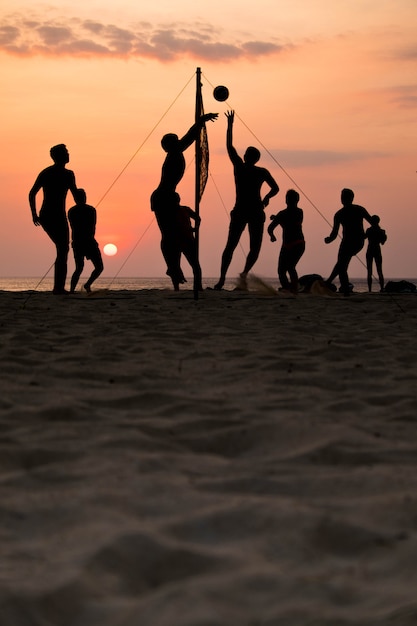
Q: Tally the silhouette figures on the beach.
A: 8